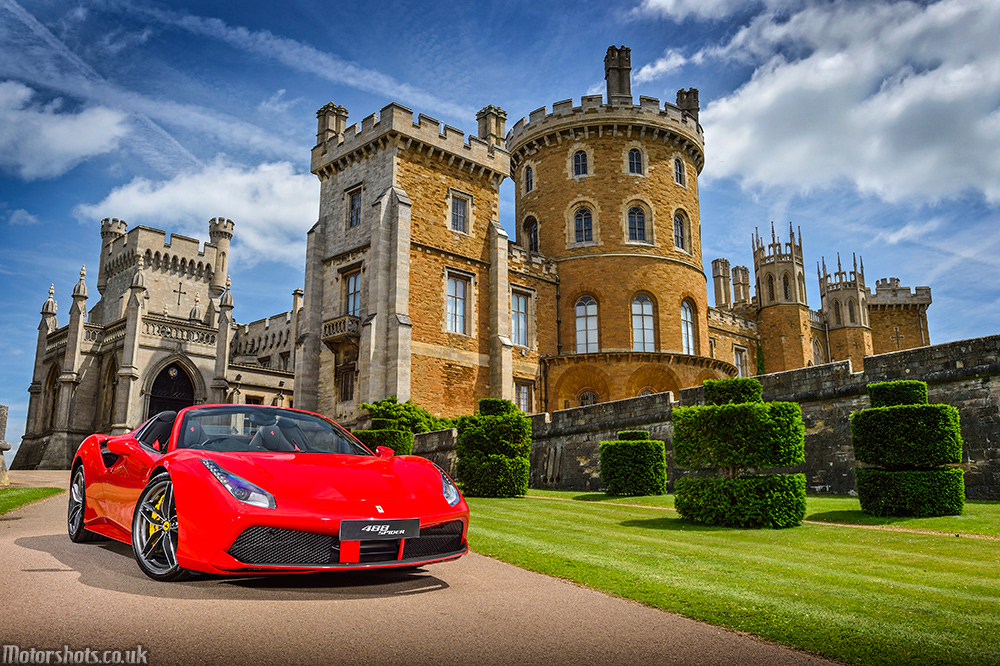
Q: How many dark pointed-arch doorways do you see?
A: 1